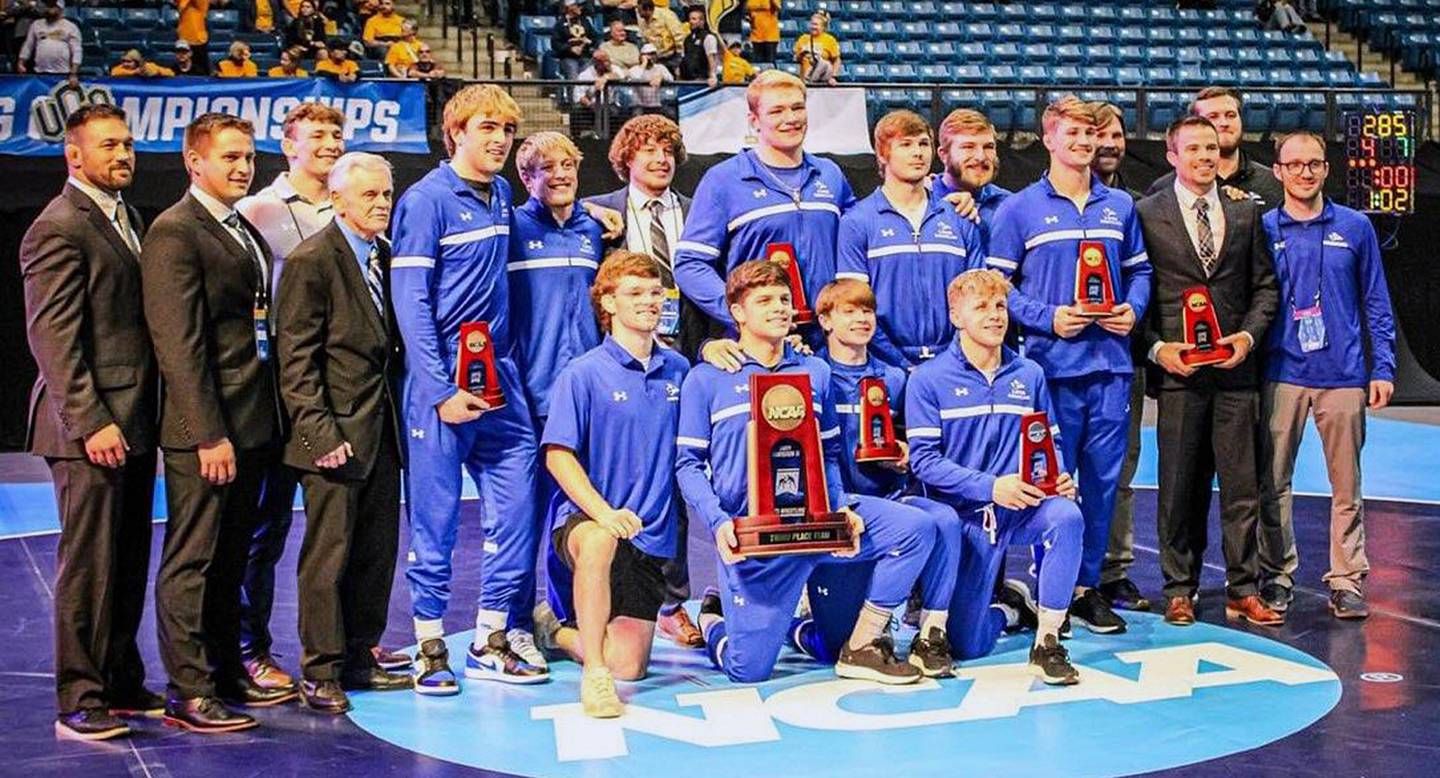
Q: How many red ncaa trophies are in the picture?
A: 7